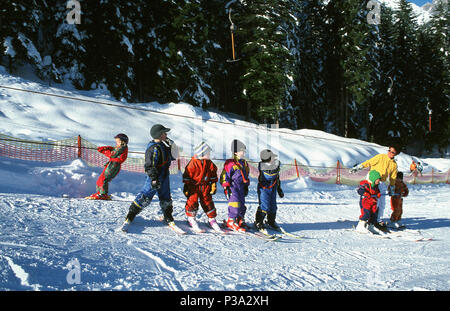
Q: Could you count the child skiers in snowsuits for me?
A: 7